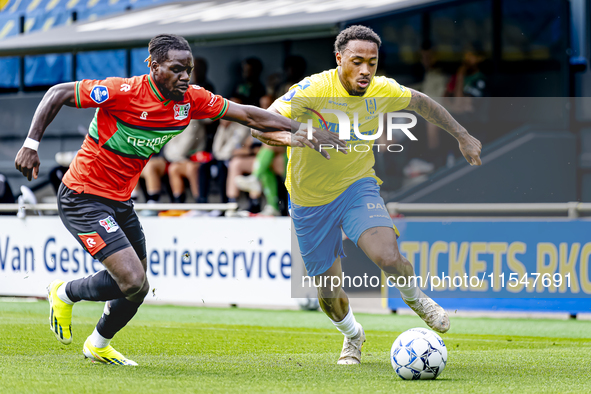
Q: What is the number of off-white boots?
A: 2